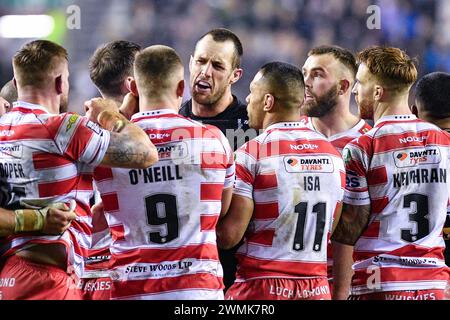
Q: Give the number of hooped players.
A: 6